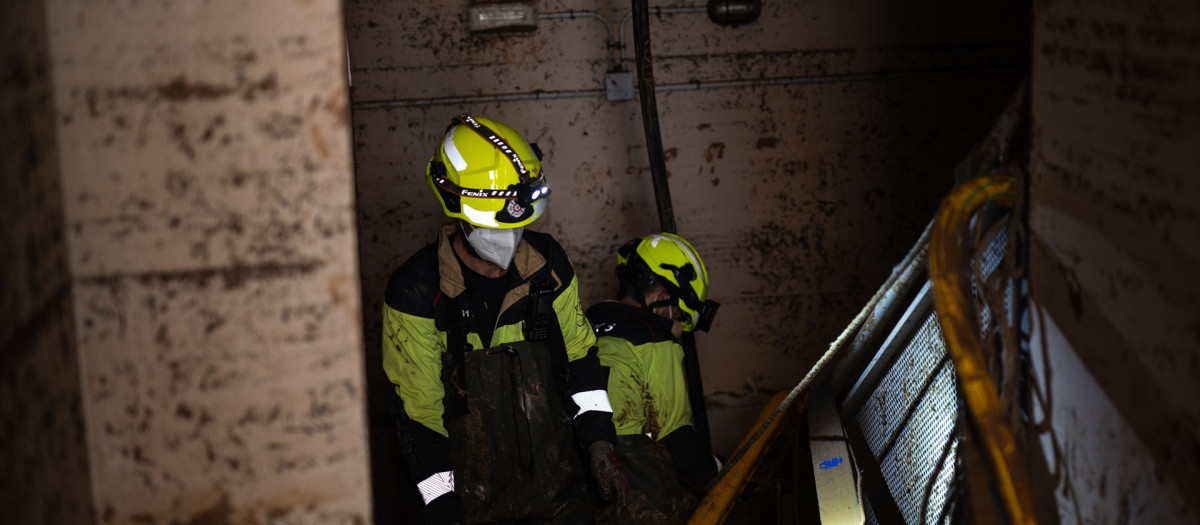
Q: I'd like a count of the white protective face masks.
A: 1